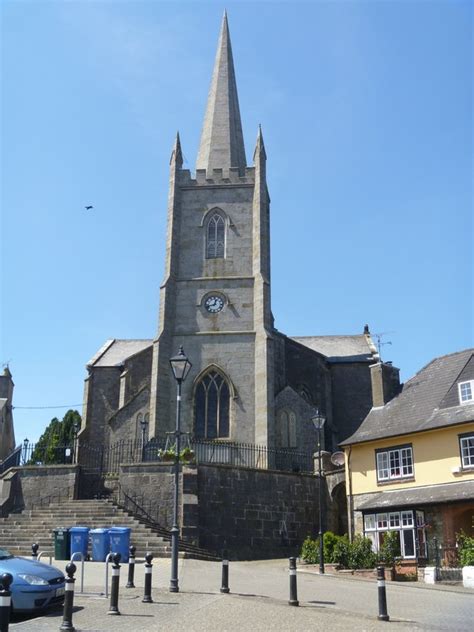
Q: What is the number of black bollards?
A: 9